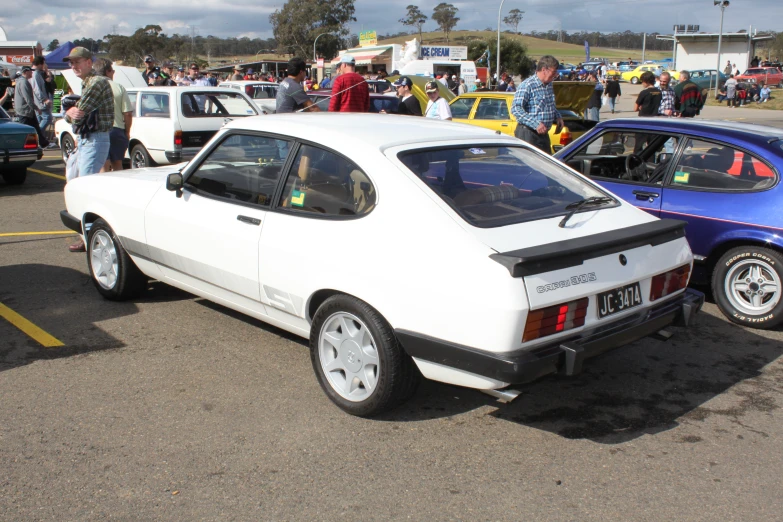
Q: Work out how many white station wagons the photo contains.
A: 1